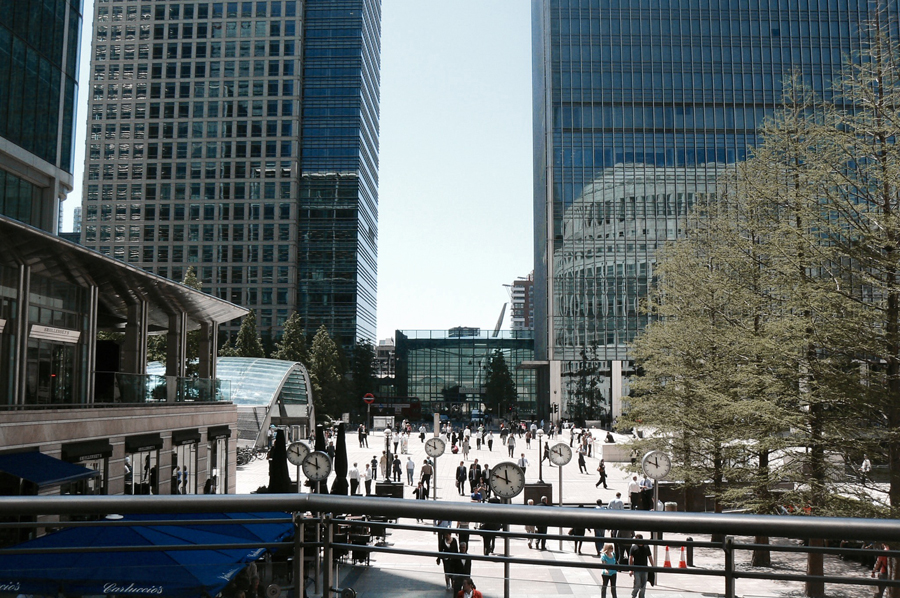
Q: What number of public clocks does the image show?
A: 6